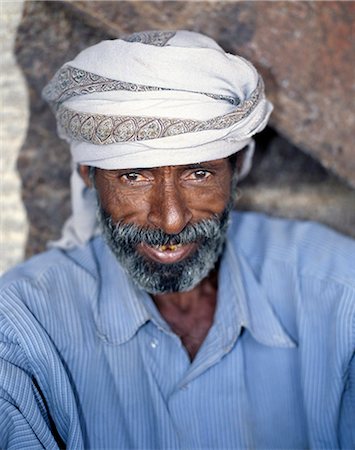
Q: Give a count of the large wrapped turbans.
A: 1